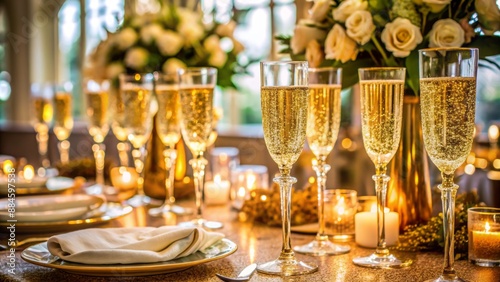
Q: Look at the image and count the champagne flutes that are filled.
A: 11